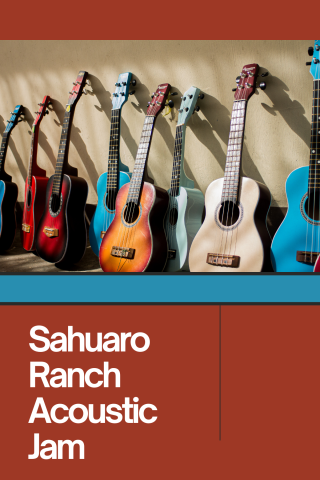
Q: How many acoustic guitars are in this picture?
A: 8